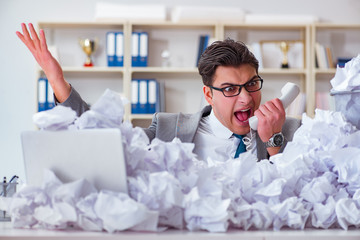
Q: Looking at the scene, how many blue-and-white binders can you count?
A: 9